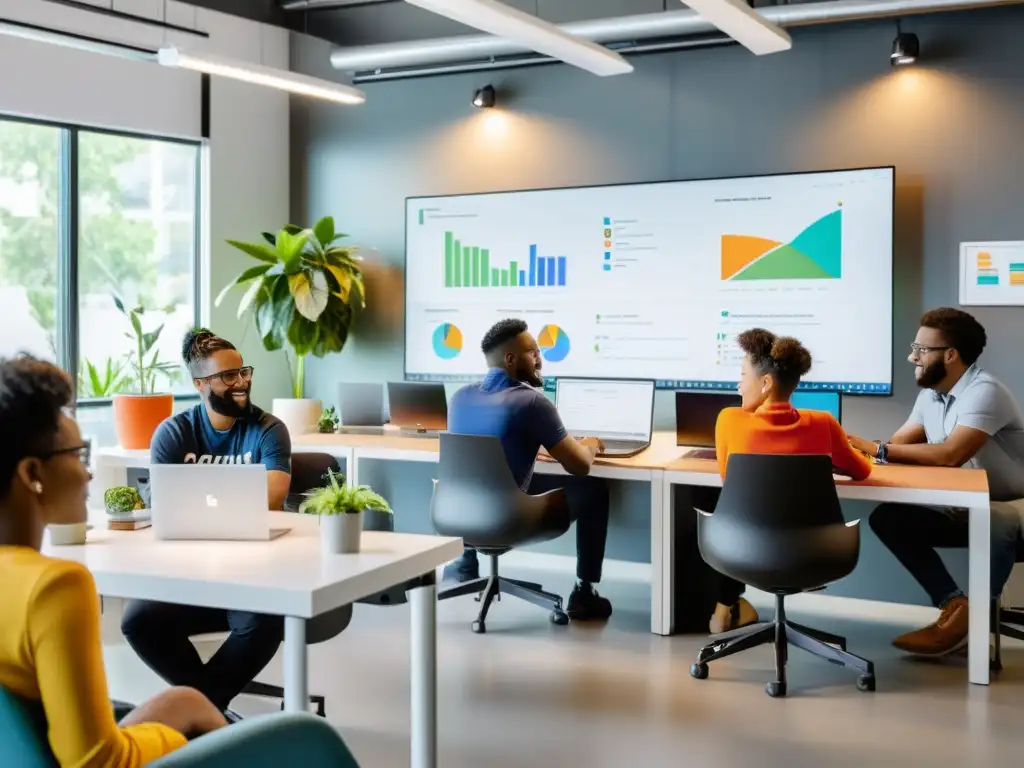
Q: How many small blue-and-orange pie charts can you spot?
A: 2